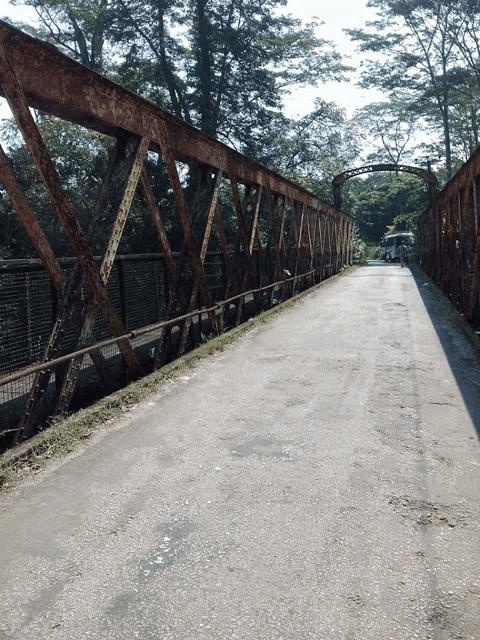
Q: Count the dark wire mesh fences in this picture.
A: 1